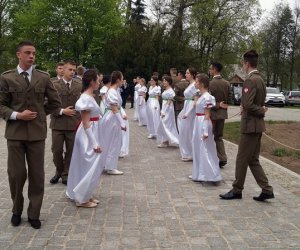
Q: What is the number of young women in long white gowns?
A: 9